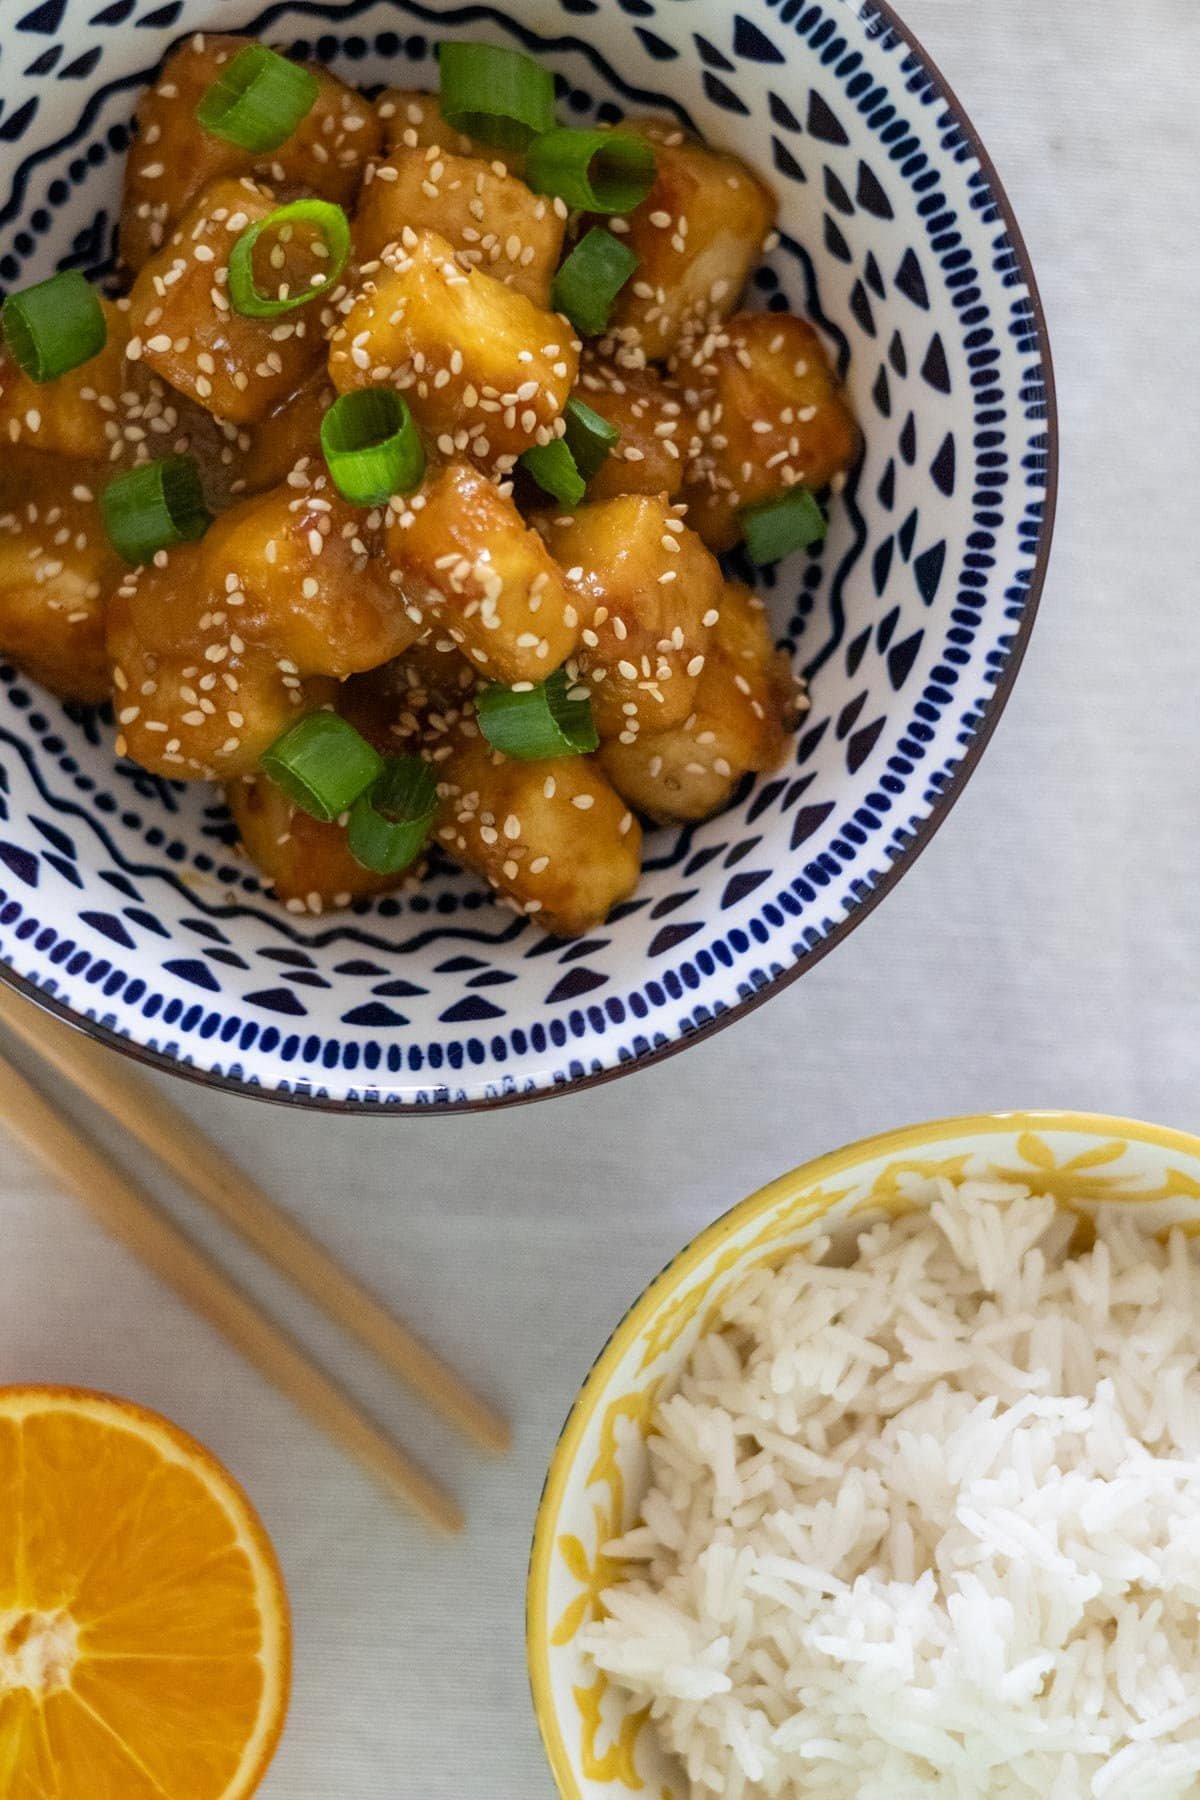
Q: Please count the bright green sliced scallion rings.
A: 13